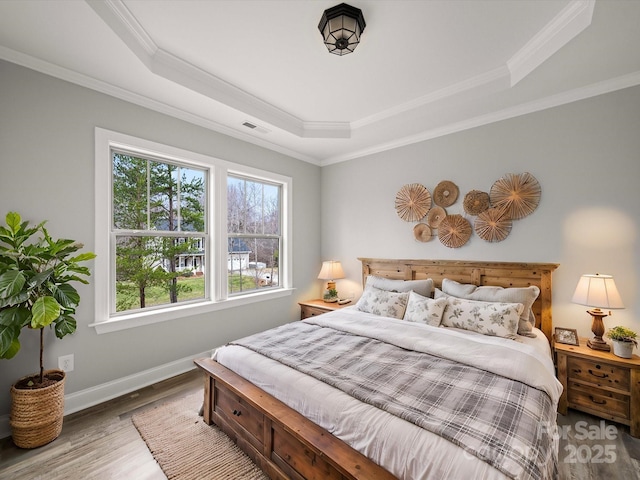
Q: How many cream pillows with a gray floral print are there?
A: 3